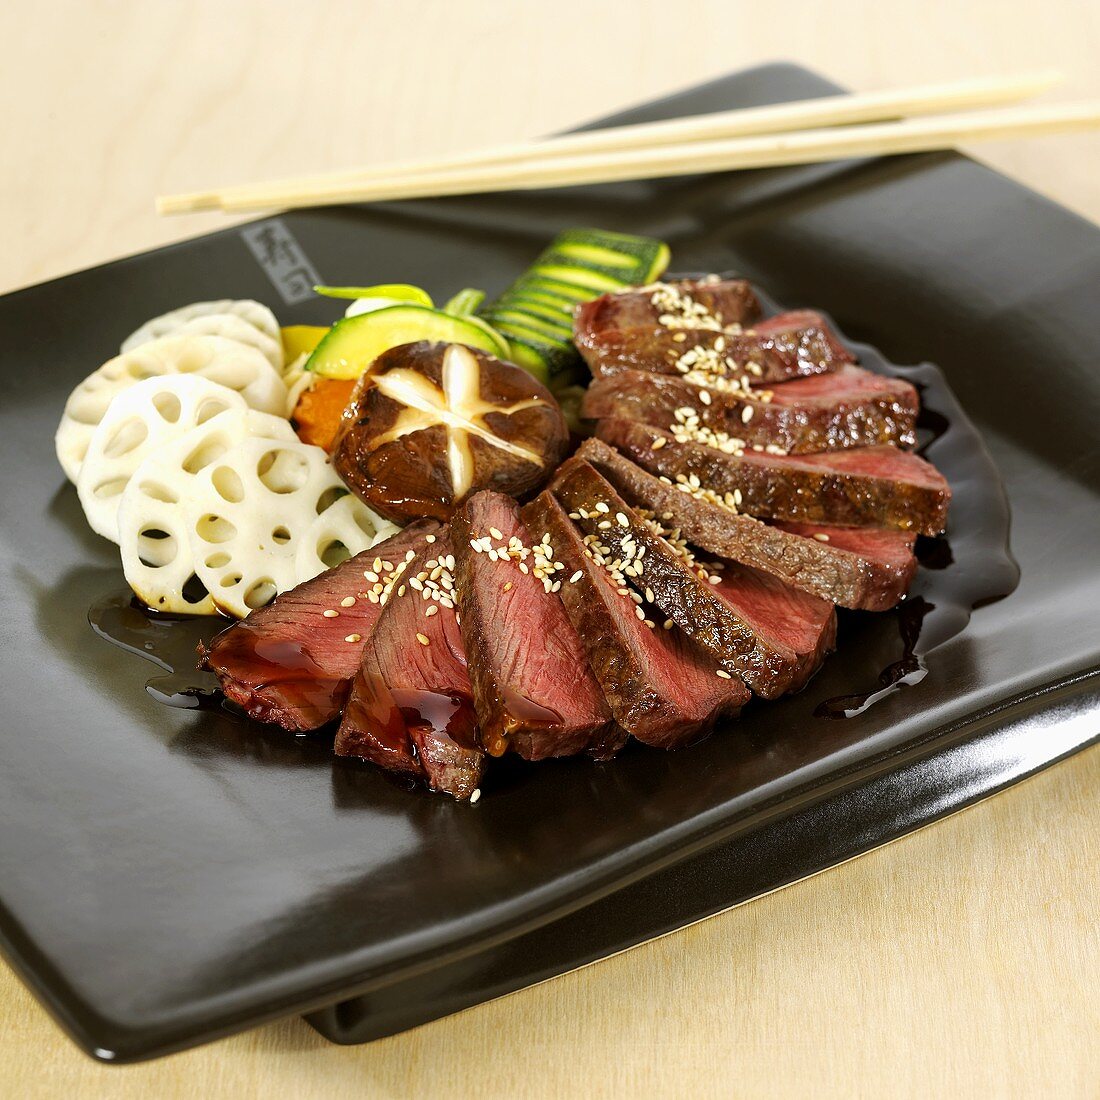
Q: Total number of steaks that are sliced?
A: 10